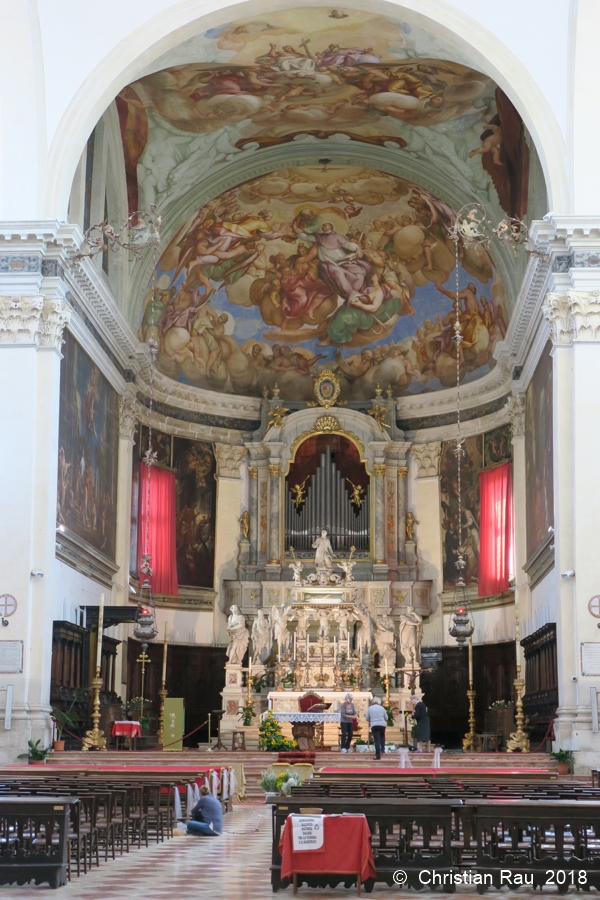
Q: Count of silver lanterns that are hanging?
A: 2